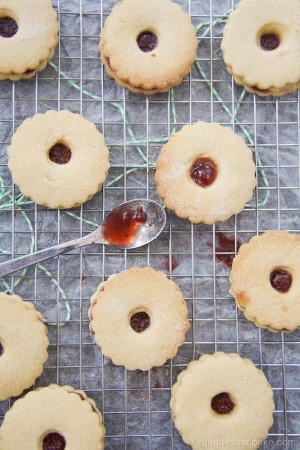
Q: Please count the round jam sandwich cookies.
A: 10